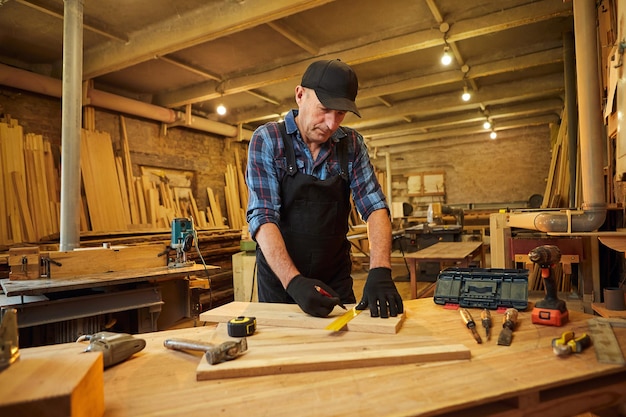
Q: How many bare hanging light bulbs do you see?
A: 5